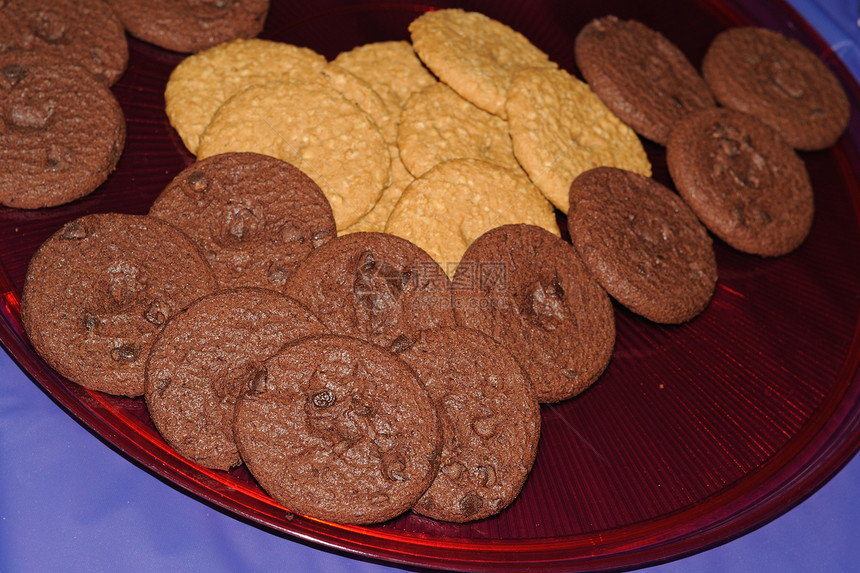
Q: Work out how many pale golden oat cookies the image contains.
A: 8